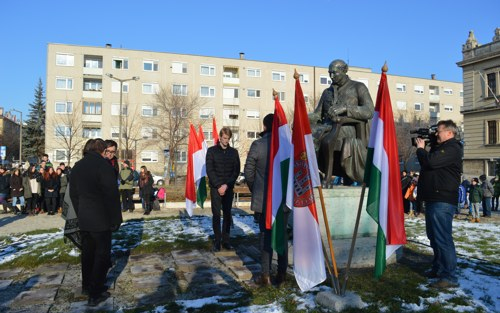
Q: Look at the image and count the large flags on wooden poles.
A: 3